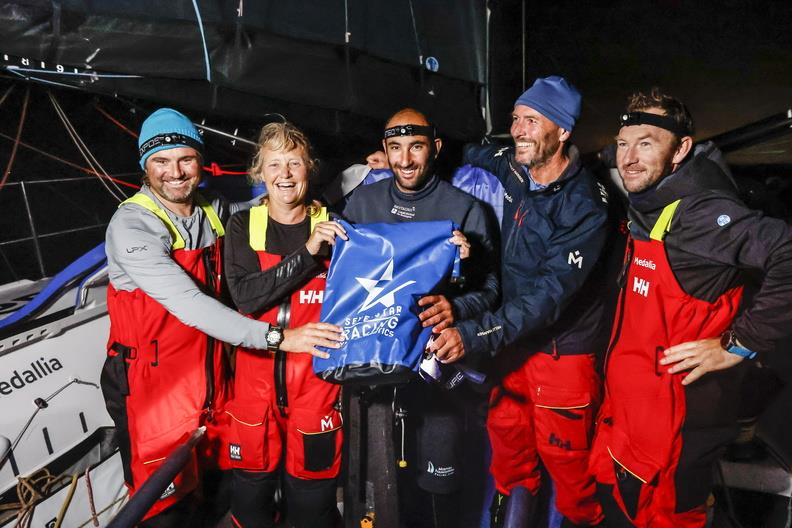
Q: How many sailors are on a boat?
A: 5